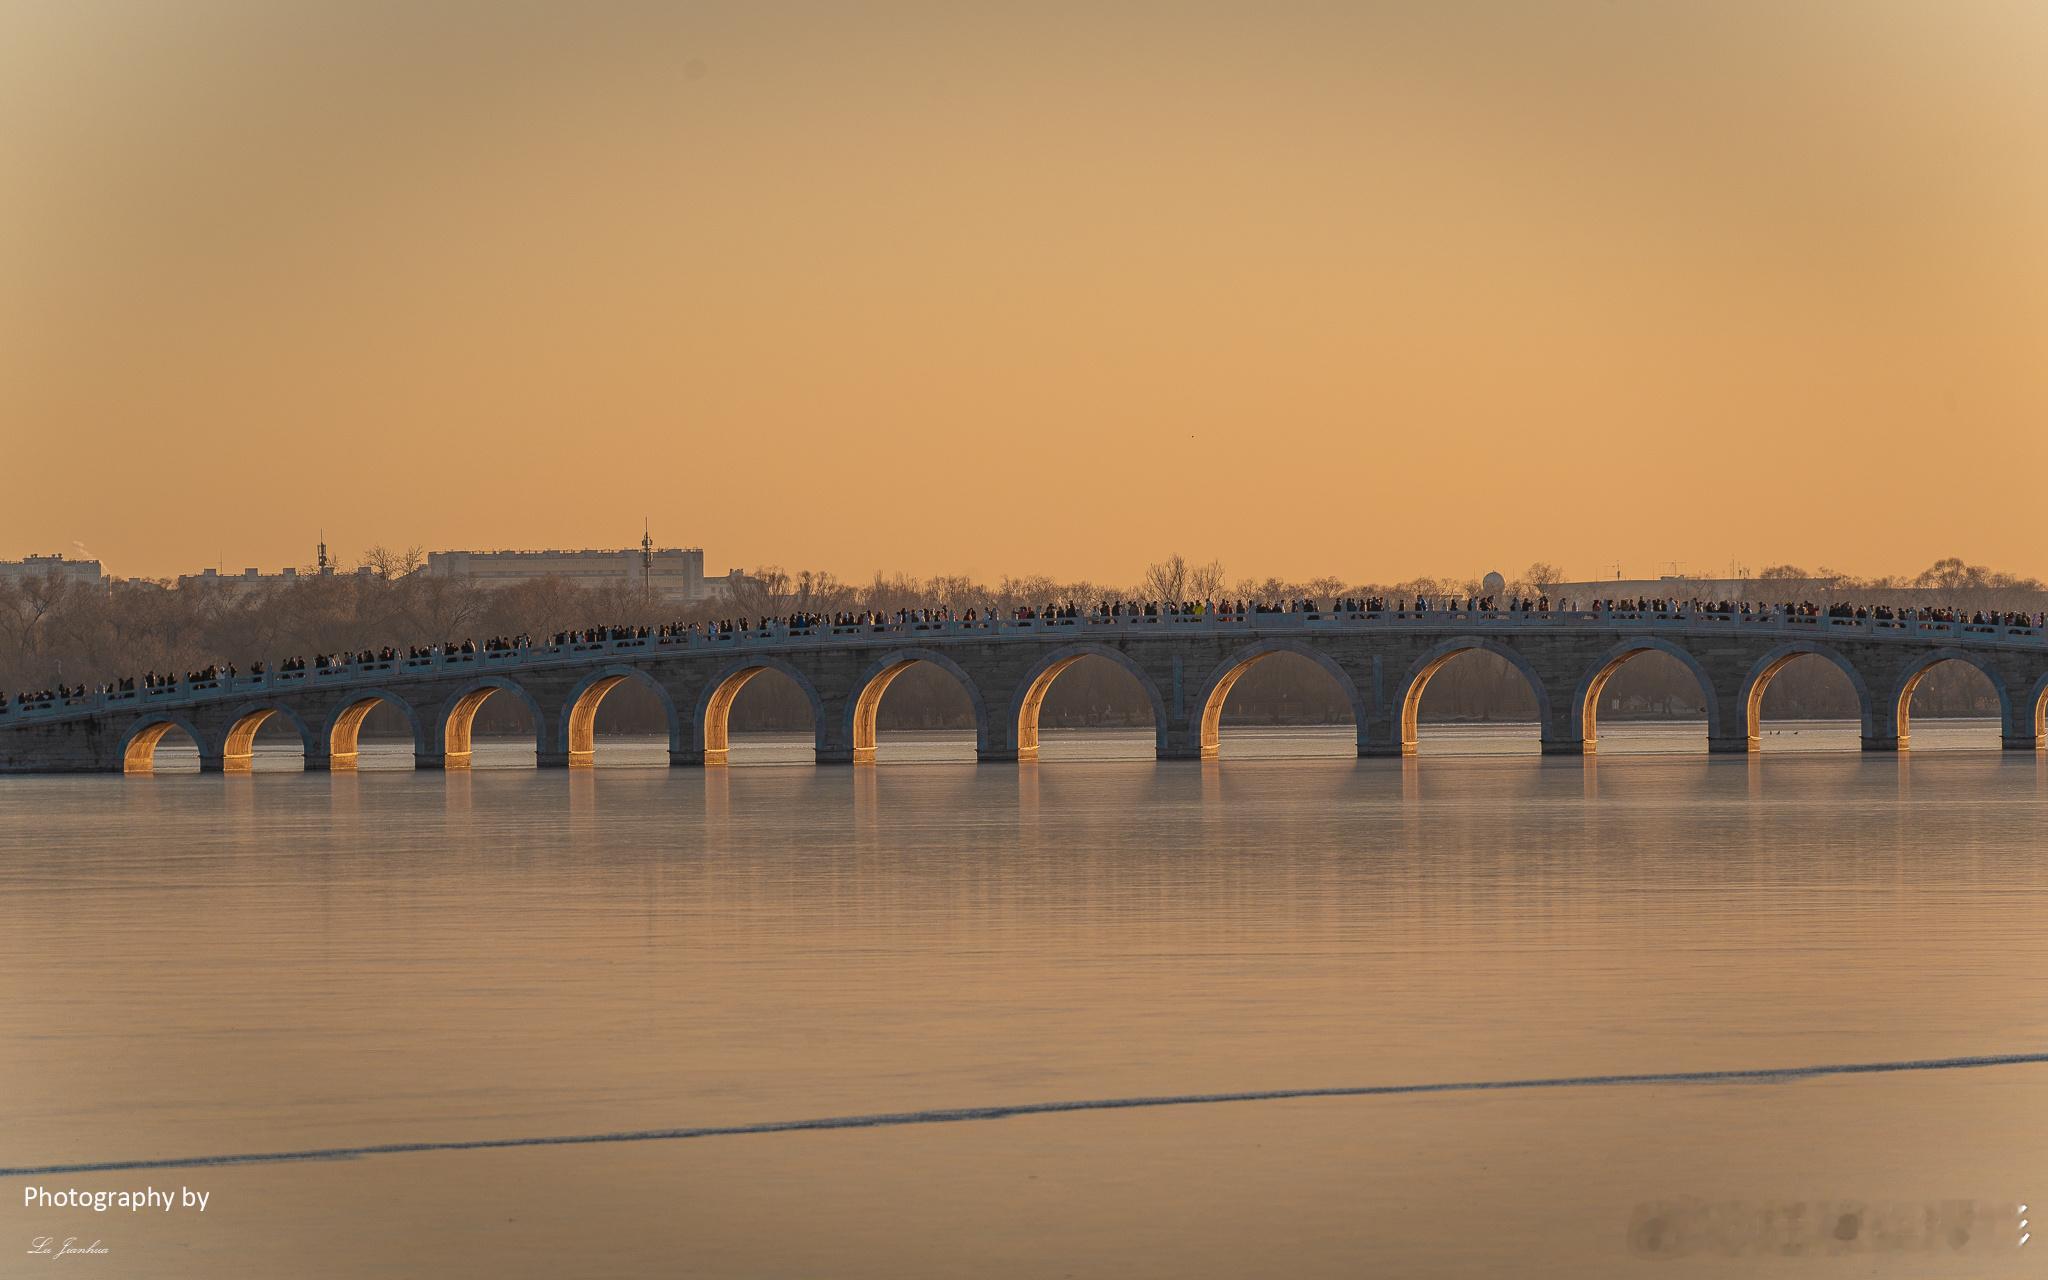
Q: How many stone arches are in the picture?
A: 14